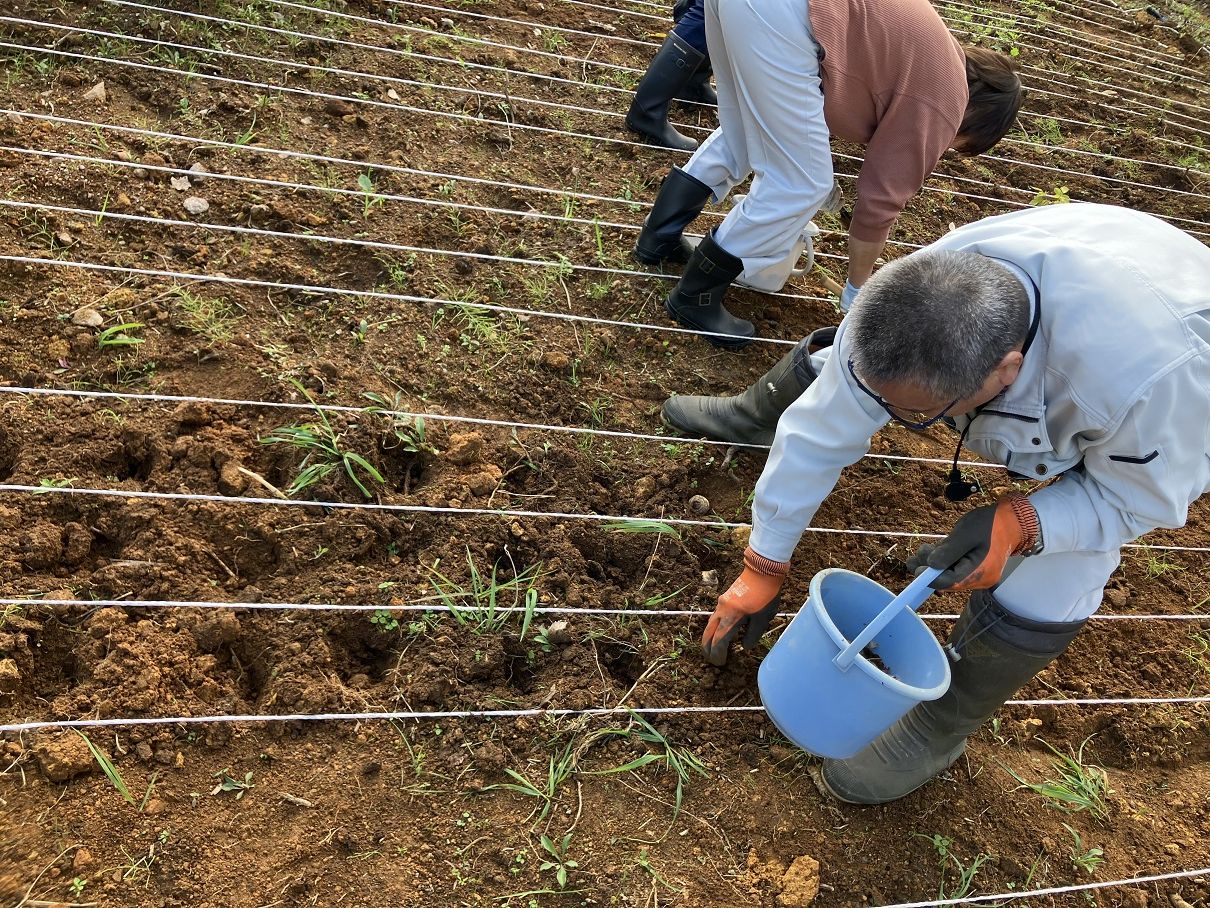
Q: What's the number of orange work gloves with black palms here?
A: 2